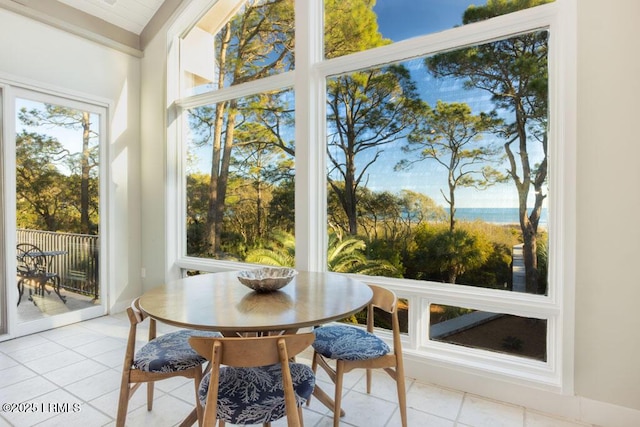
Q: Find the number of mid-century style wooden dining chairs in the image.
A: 3